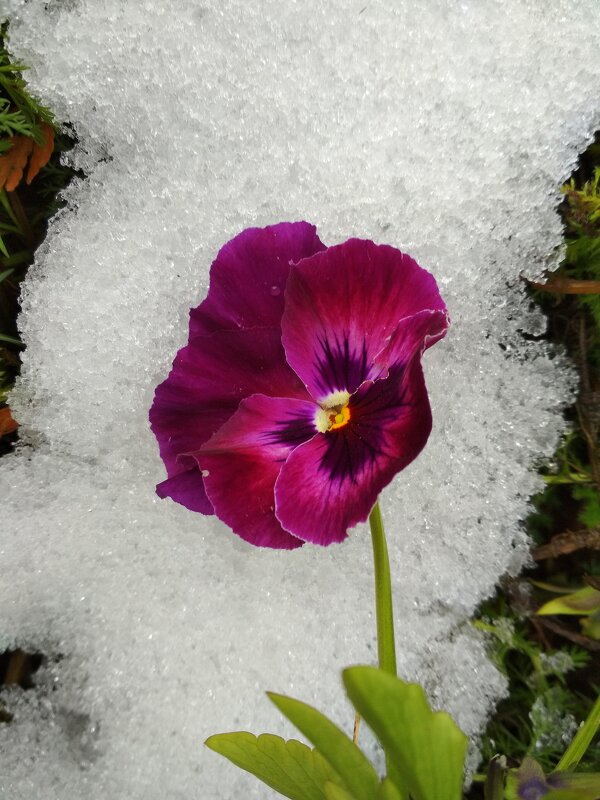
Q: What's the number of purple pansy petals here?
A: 5